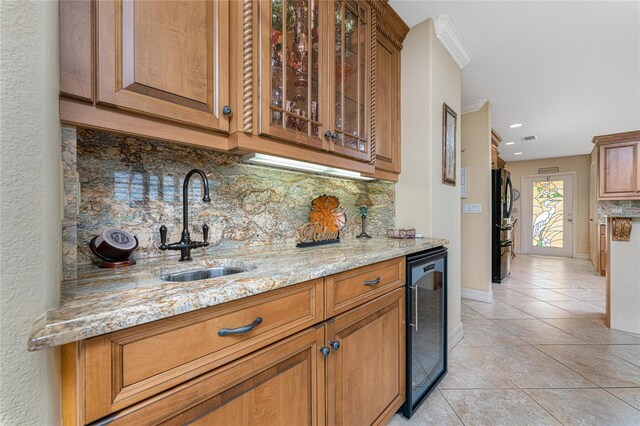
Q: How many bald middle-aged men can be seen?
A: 0